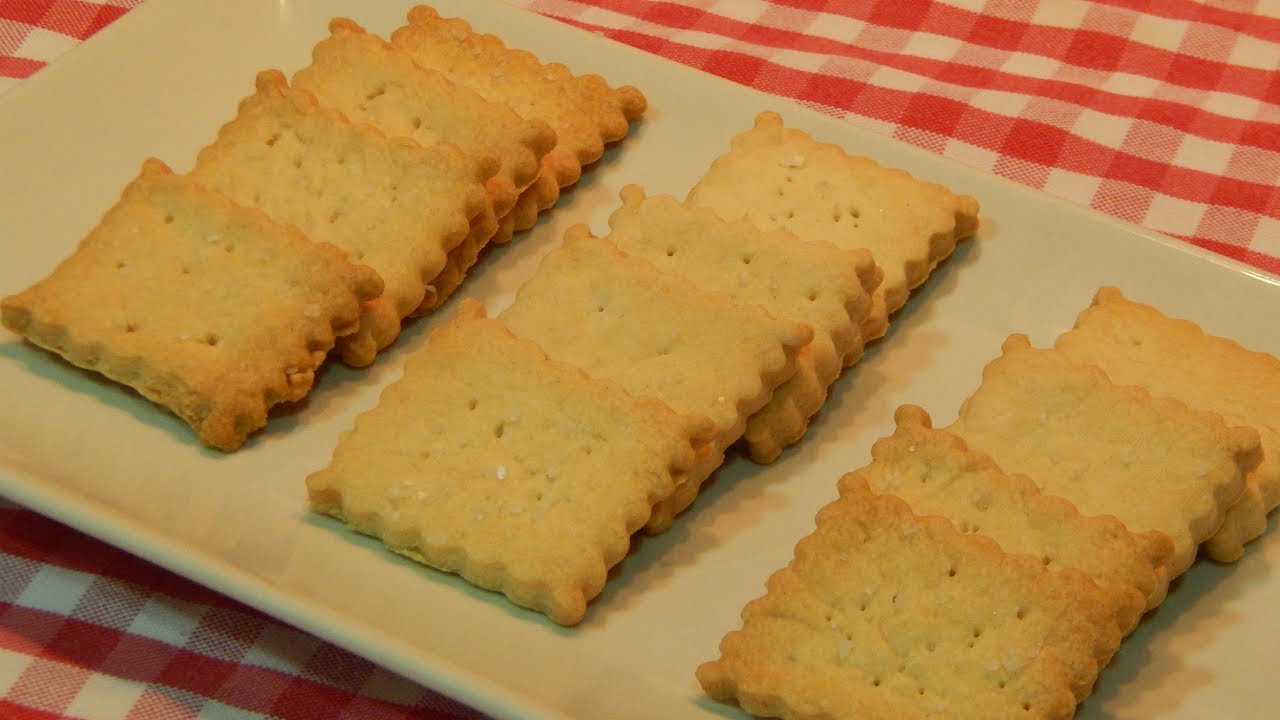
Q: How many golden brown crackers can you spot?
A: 12